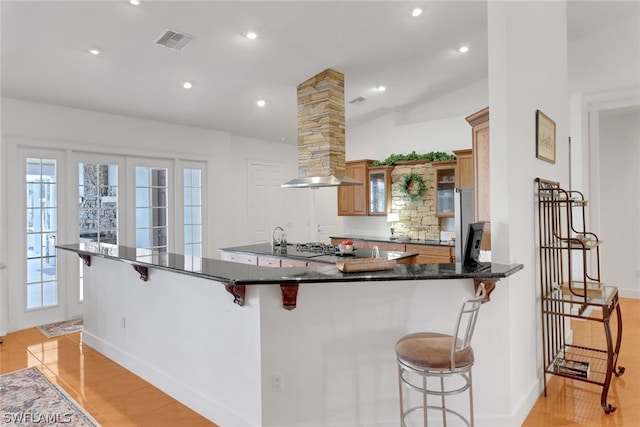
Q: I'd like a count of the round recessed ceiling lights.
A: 8